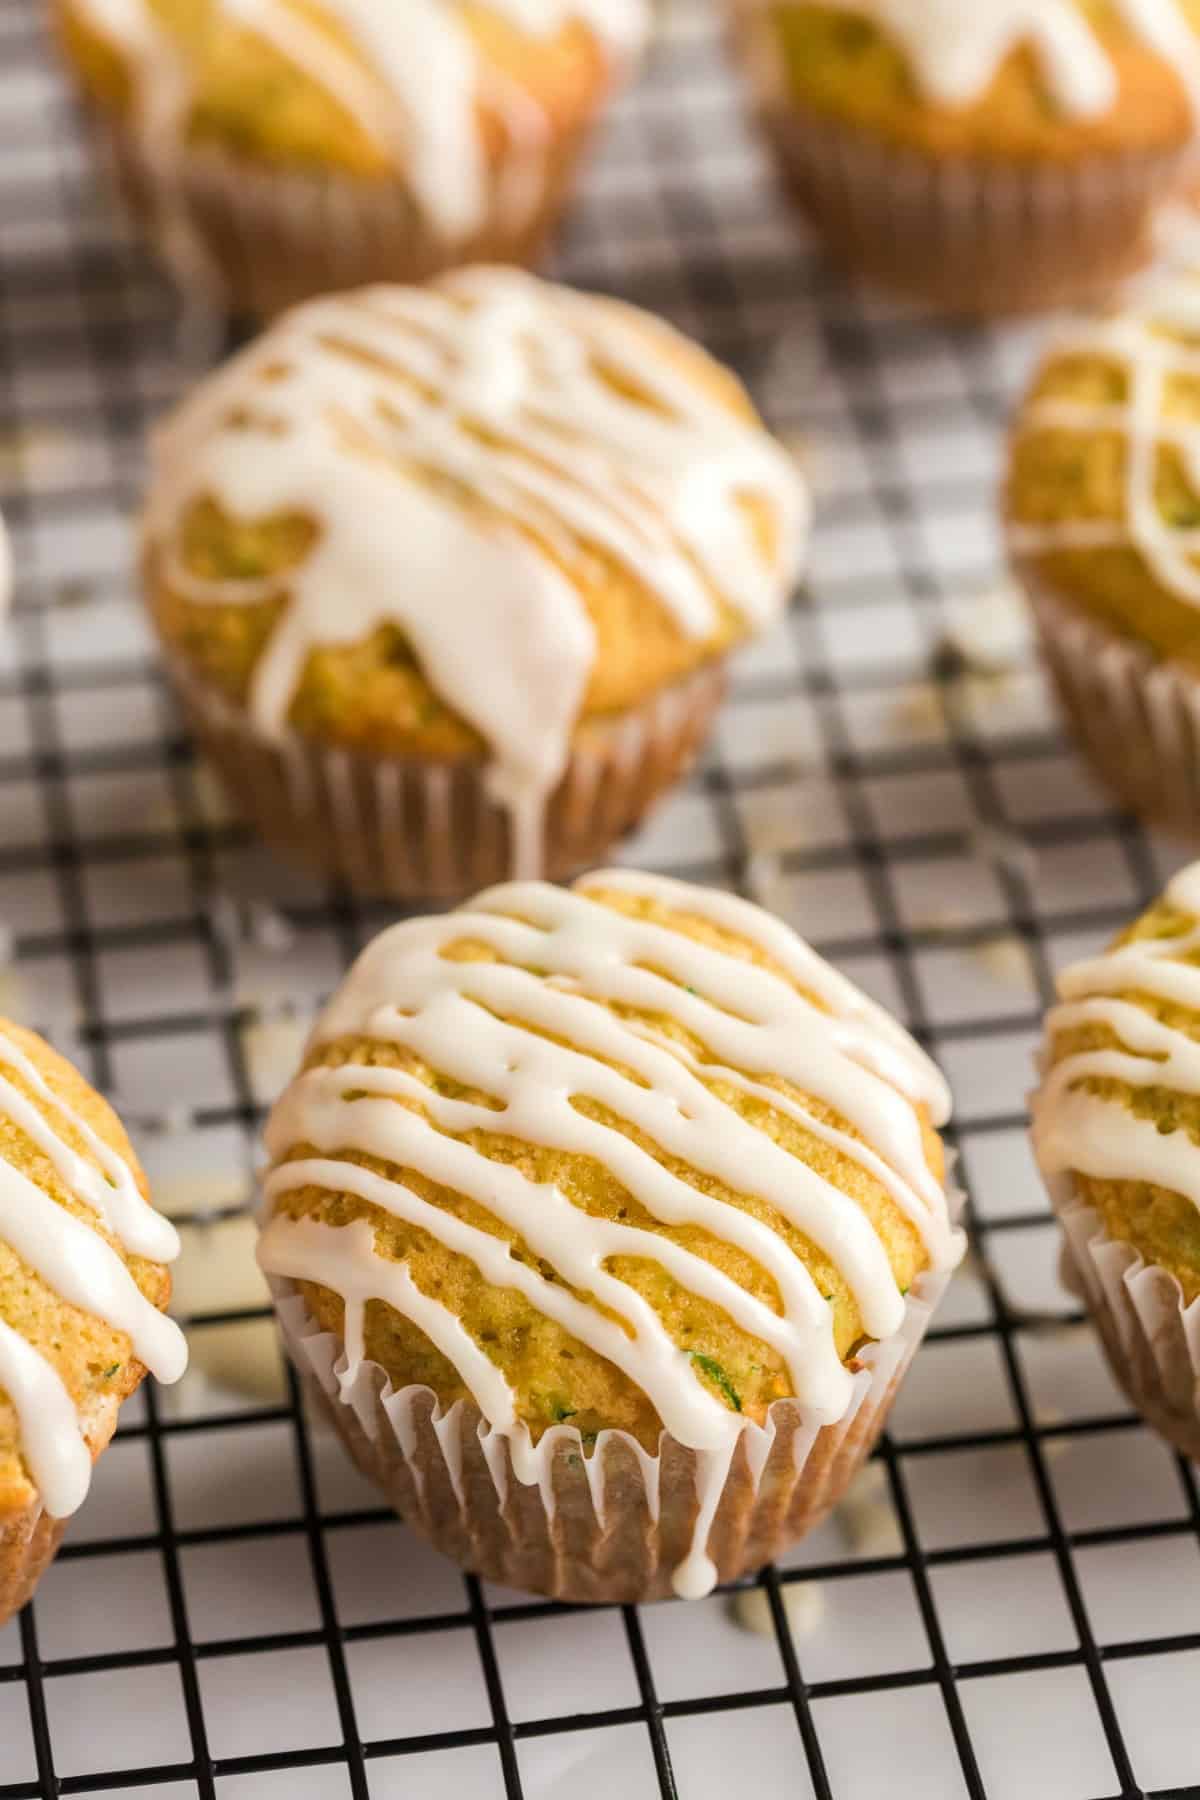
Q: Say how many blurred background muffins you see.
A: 4